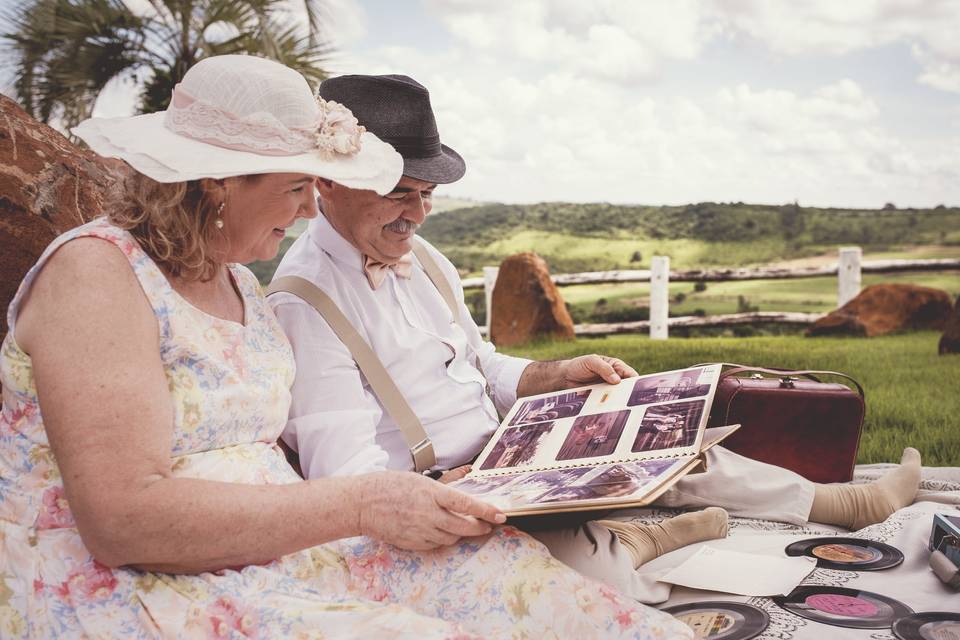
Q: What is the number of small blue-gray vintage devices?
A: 1